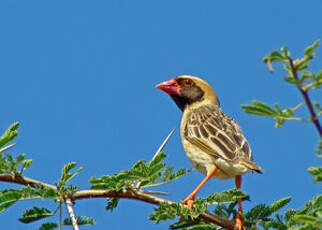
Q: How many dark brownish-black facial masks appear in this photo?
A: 1